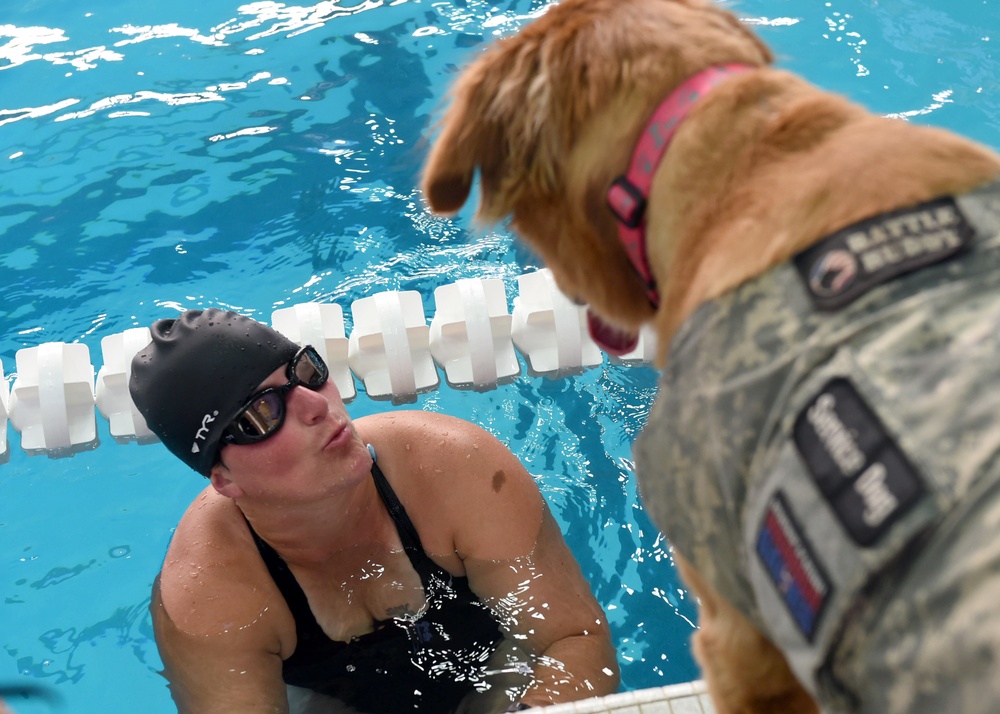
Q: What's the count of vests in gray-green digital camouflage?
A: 1